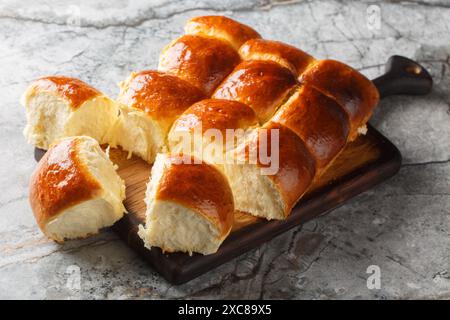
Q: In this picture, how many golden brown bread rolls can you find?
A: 12